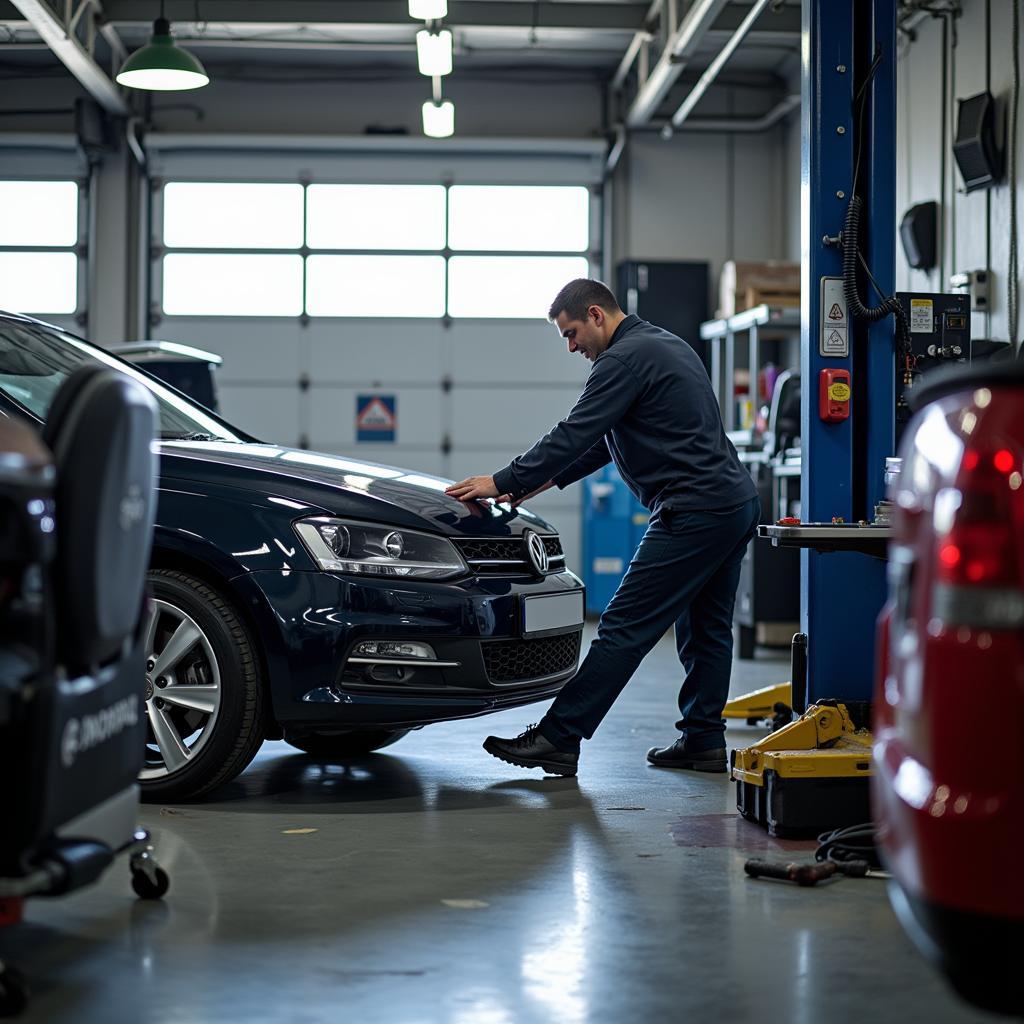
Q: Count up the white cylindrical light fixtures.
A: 3